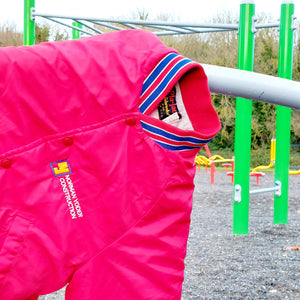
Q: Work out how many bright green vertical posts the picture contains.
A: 4